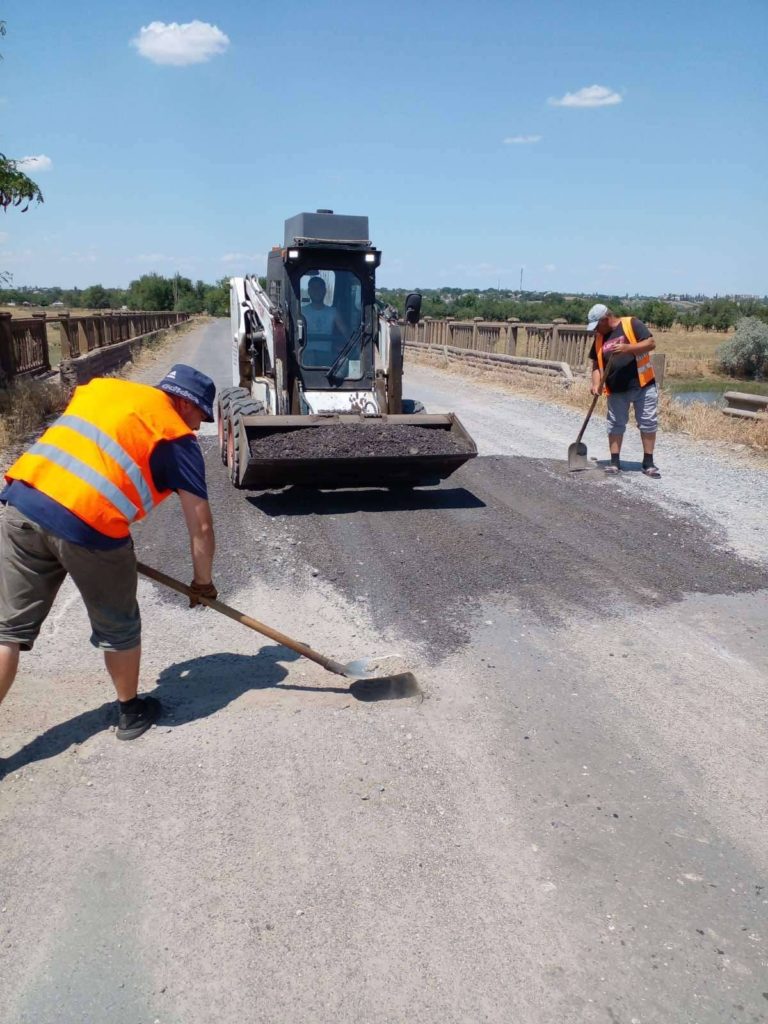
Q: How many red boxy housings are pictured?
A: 0